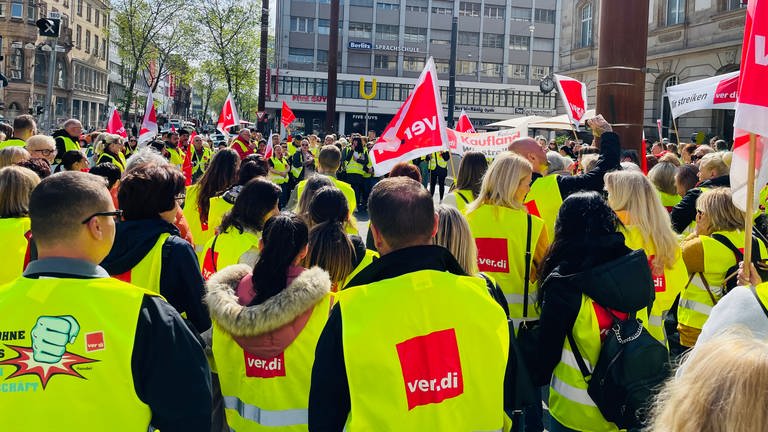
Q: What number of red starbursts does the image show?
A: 1